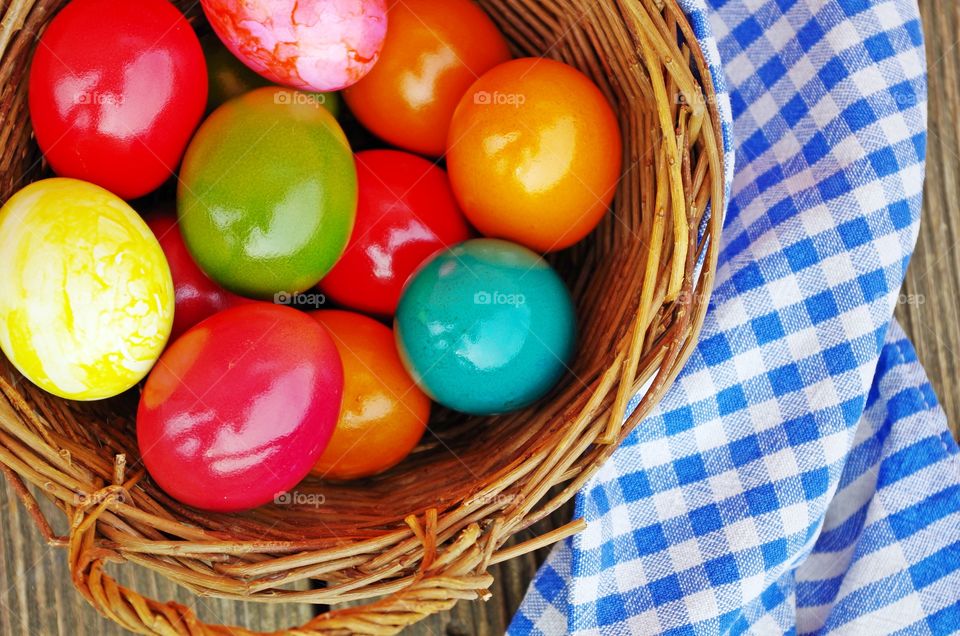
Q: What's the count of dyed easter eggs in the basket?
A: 12